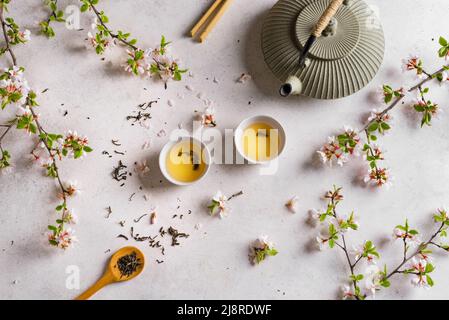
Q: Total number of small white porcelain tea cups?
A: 2